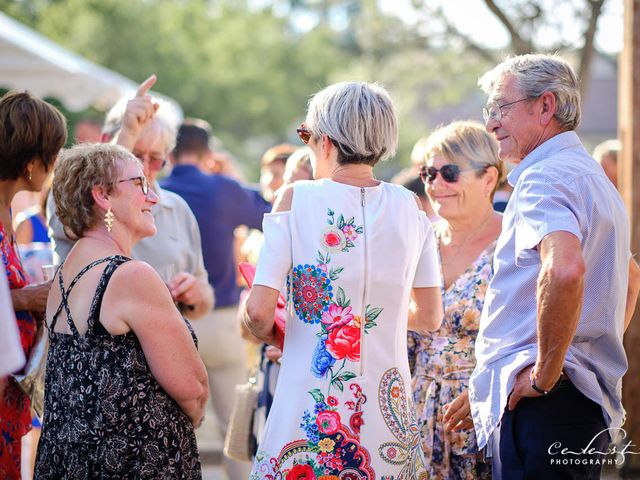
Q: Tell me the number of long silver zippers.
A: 1